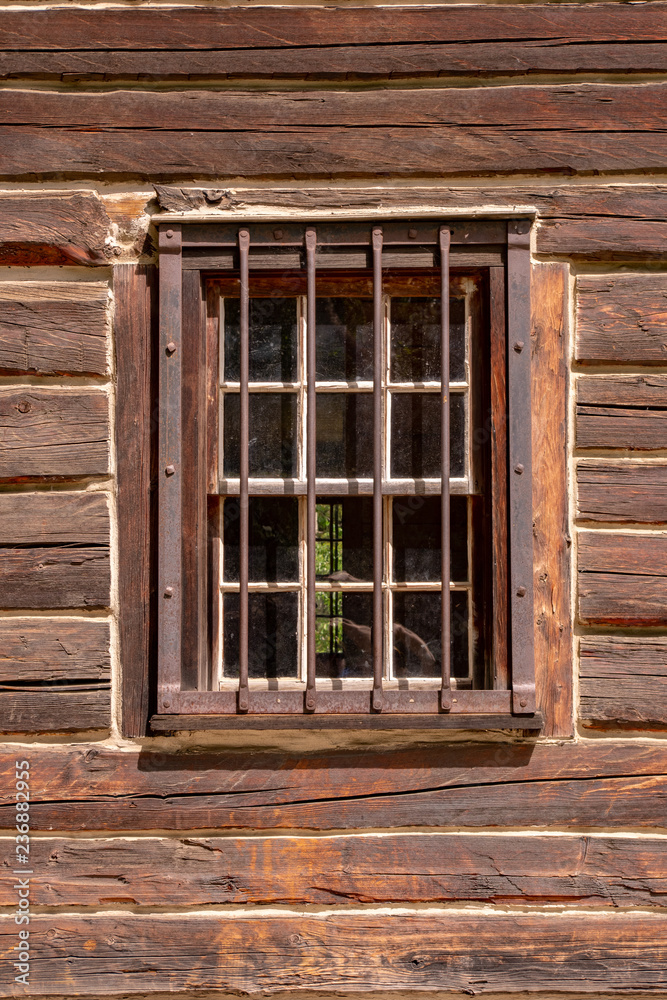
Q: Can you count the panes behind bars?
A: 12